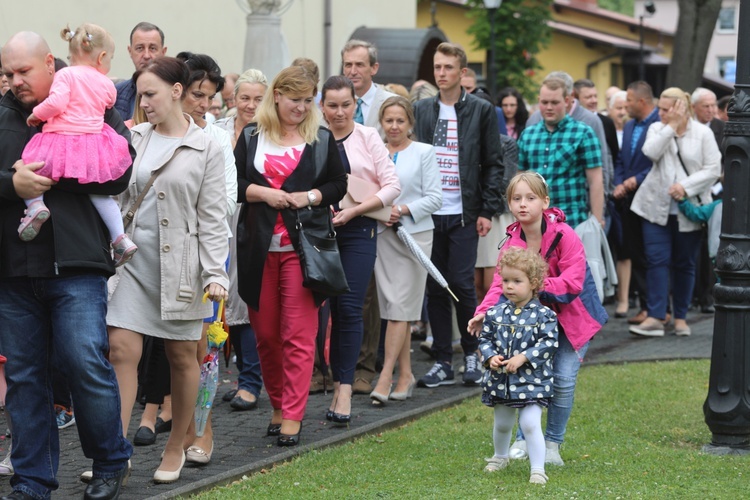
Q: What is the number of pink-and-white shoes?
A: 2